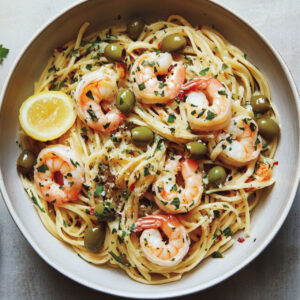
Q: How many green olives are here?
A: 12